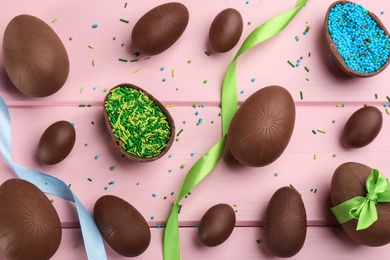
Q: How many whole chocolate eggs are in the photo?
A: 11